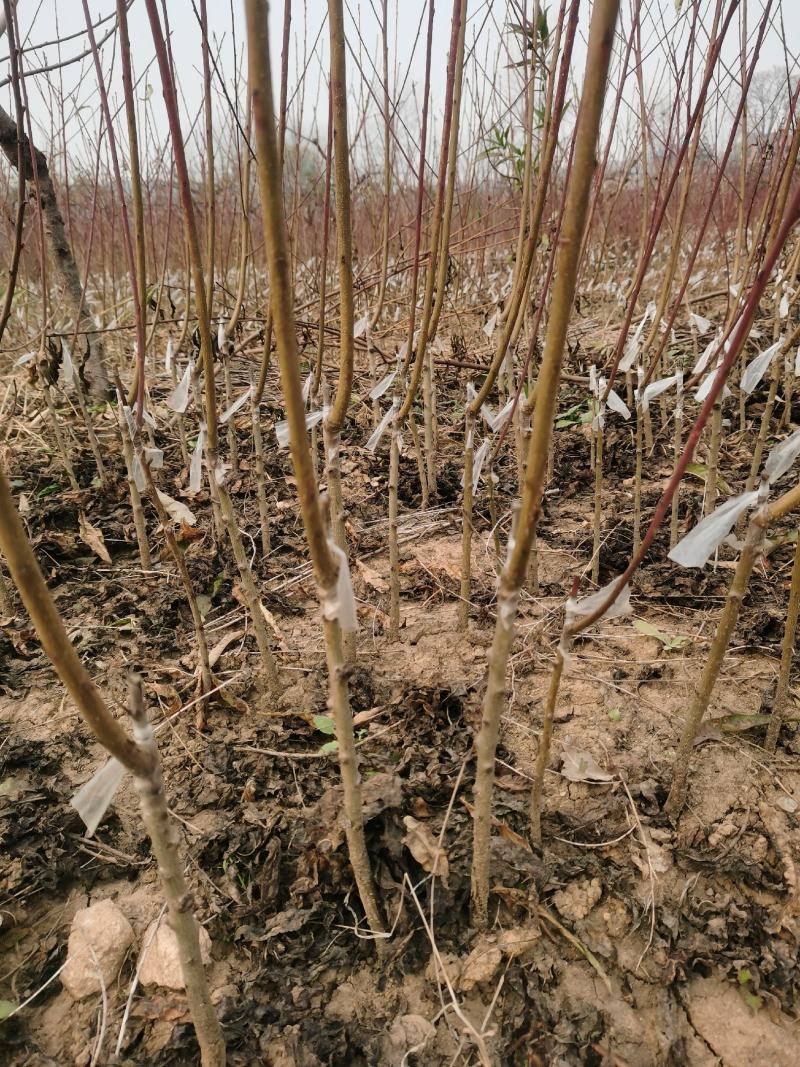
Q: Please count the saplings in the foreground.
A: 5